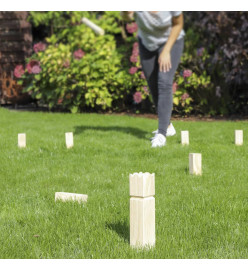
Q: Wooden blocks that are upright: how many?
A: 6